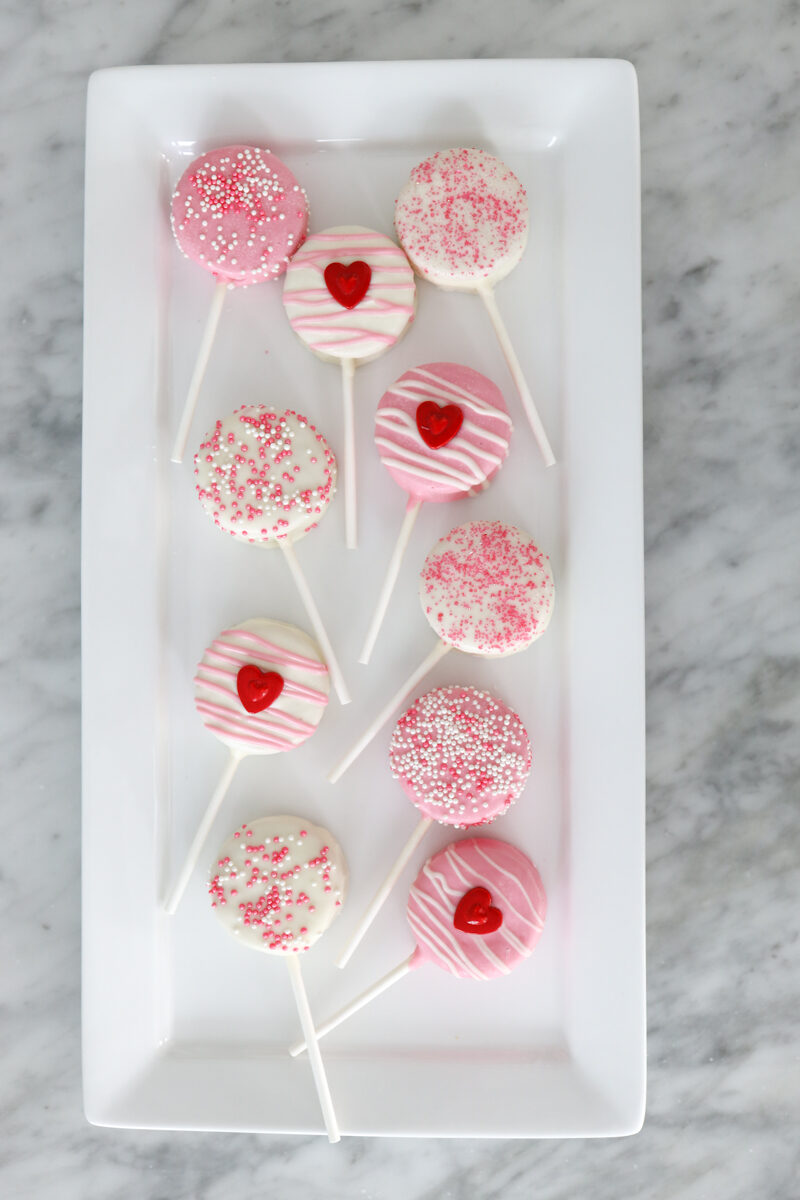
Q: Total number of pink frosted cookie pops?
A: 4